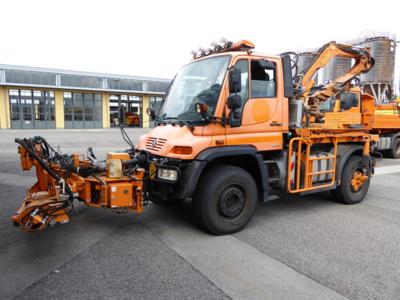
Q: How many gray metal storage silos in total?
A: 3